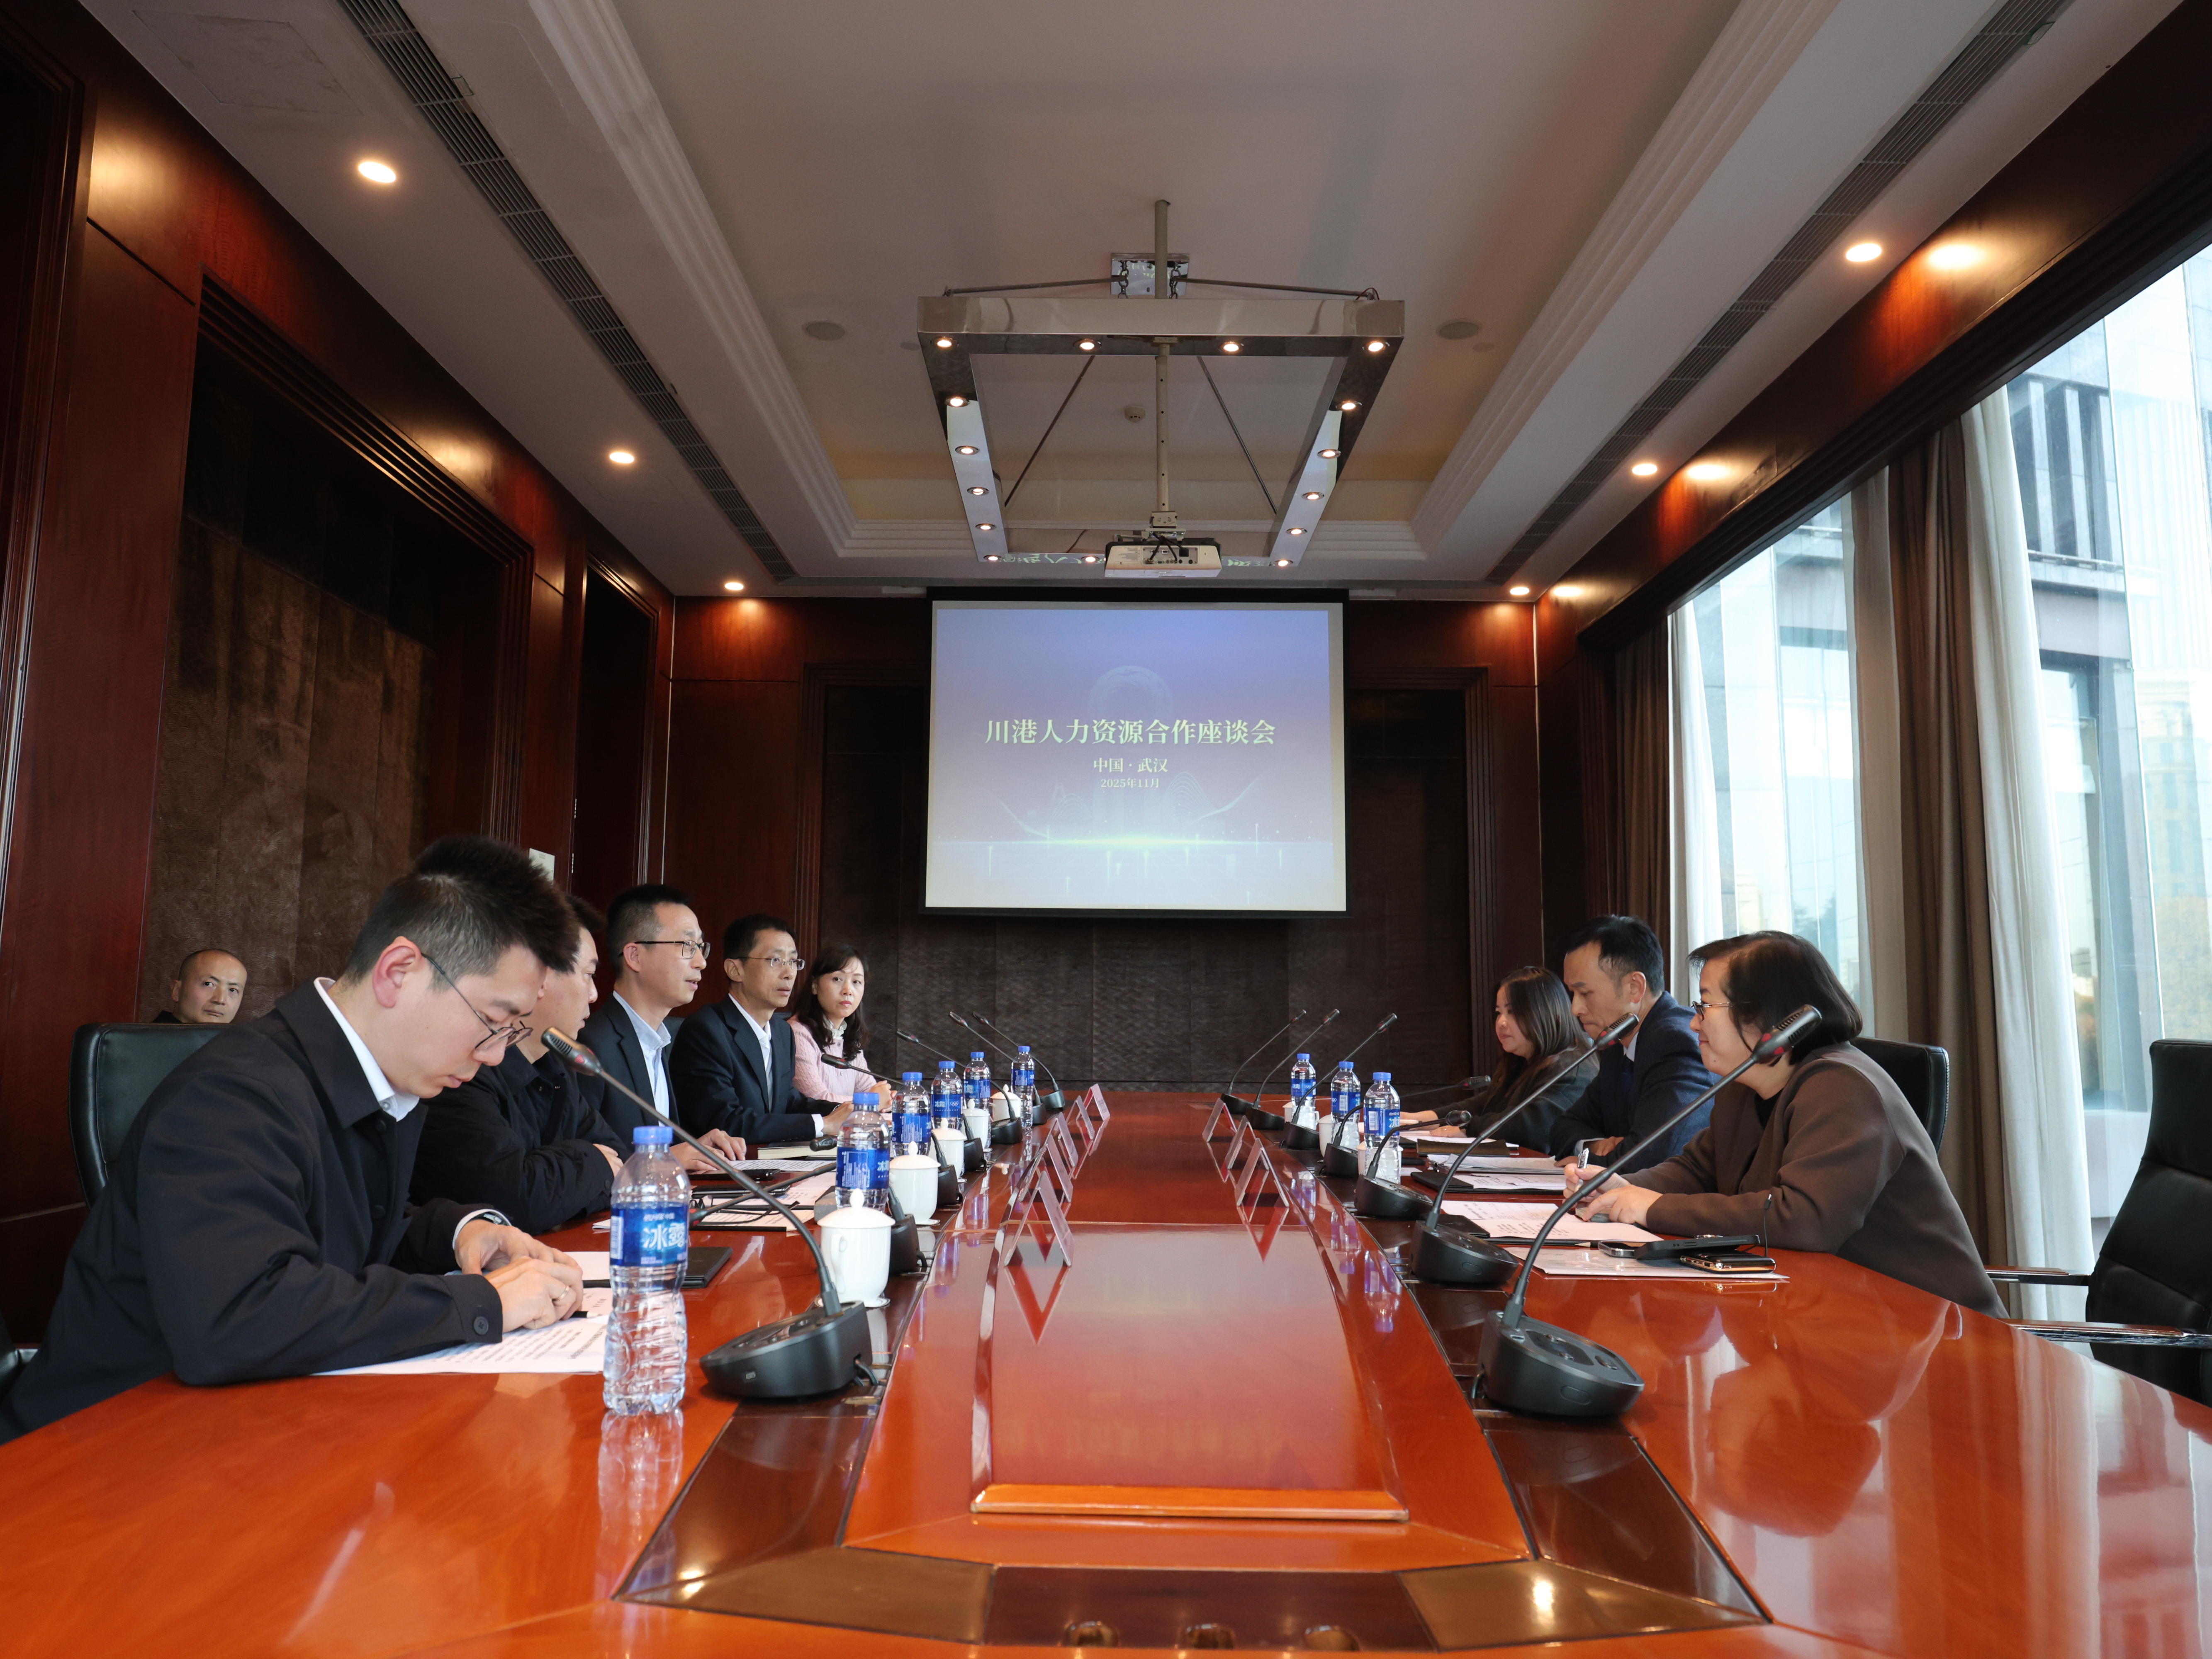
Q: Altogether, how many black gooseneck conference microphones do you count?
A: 14